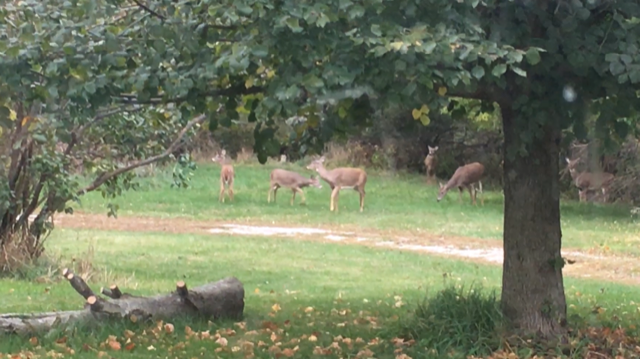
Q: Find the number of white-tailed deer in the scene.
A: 6